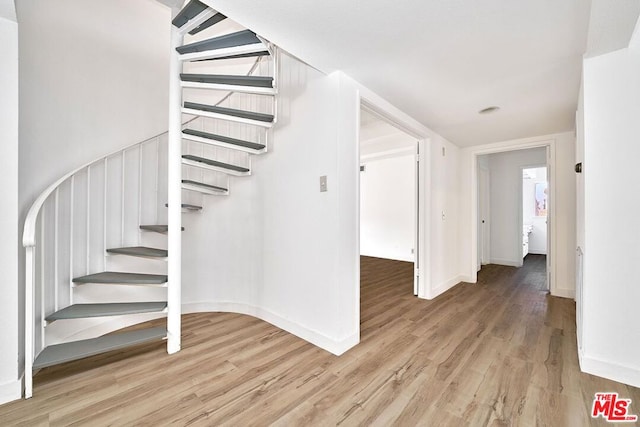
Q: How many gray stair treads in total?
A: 13